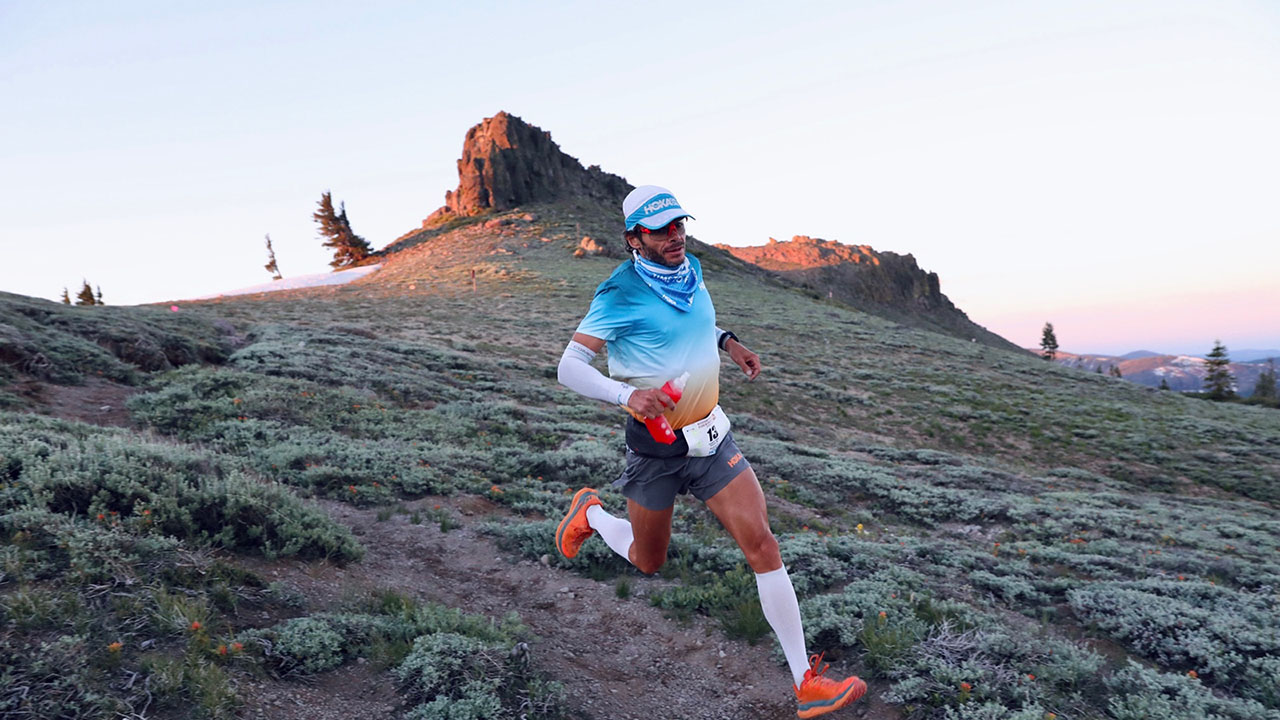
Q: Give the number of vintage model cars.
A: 0